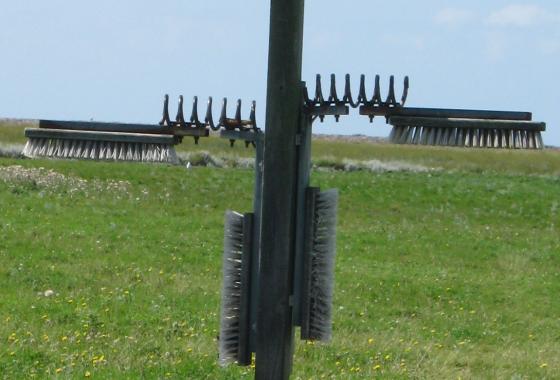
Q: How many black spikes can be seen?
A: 14